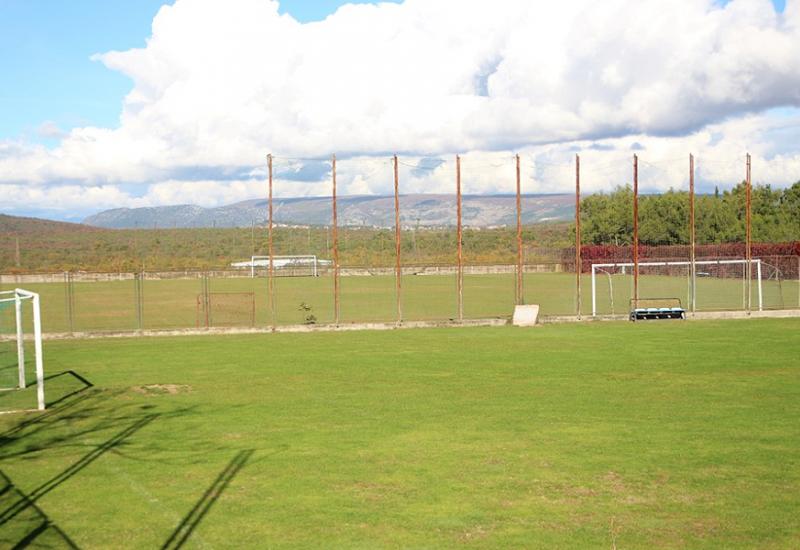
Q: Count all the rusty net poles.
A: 9